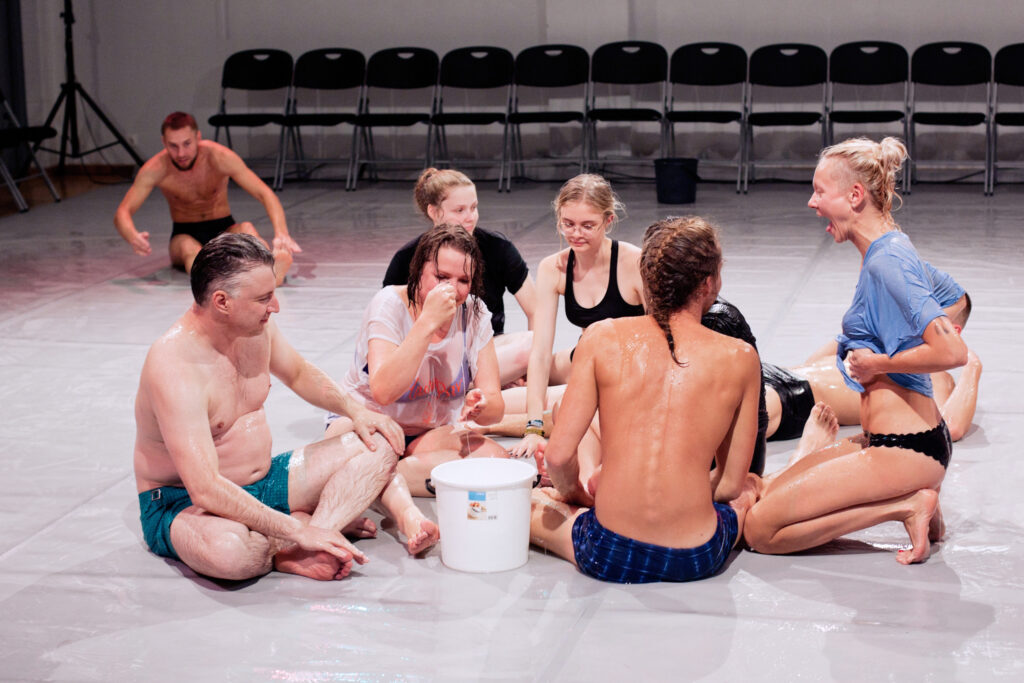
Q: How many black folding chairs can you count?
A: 12